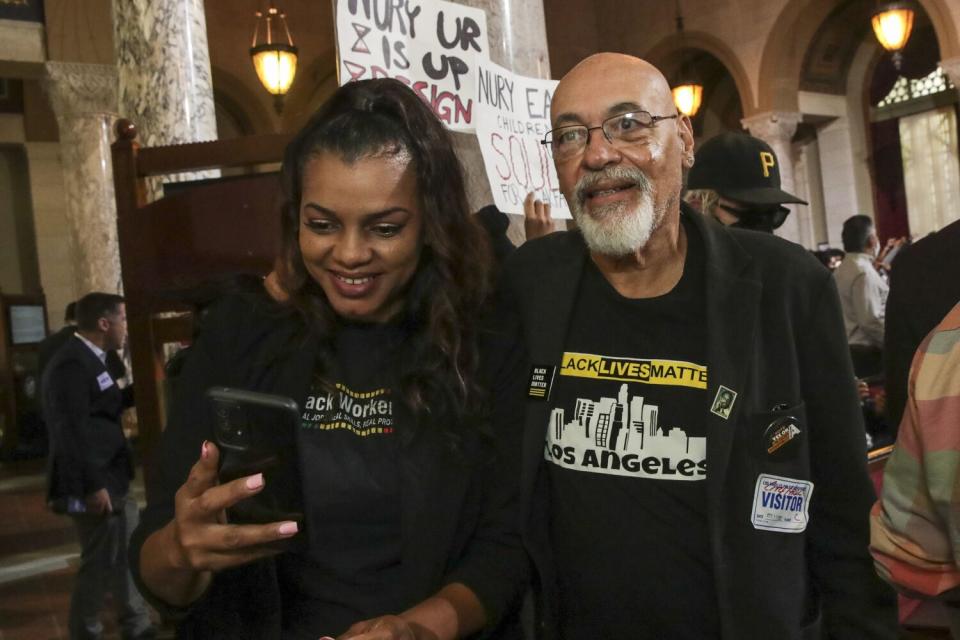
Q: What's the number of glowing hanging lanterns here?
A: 3